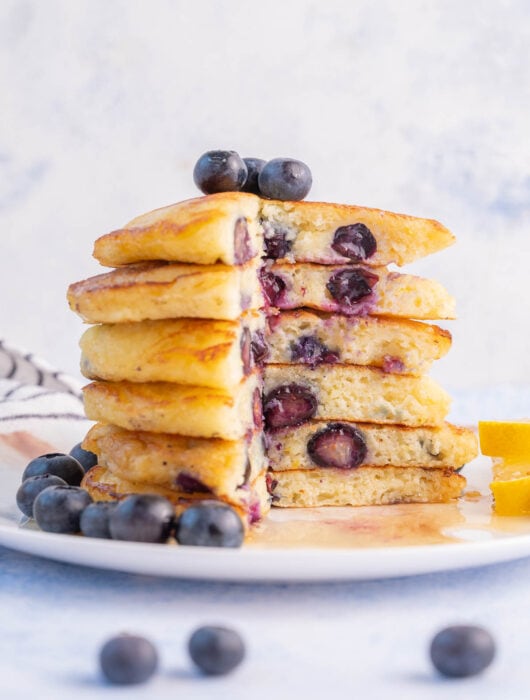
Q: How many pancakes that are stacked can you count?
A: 6